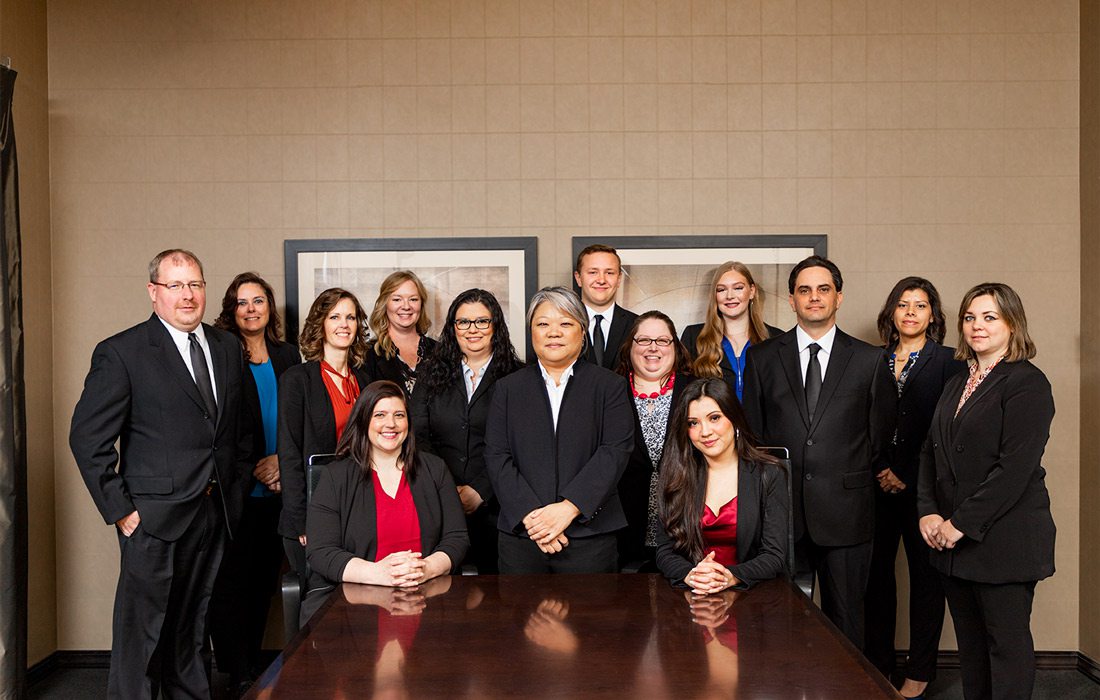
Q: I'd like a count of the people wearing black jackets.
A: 14